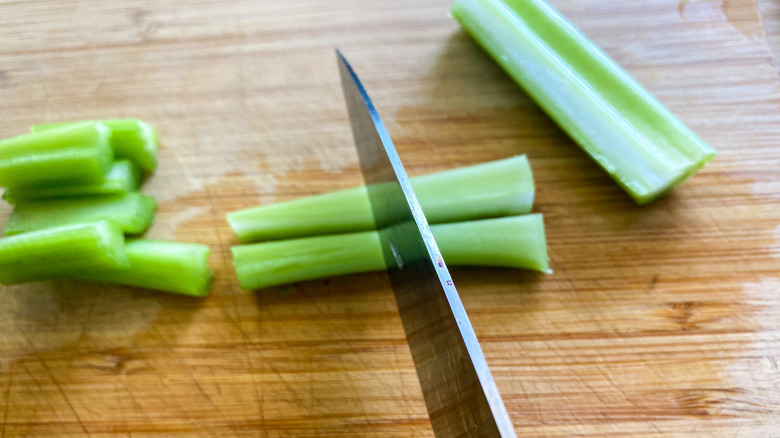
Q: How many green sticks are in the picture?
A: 9